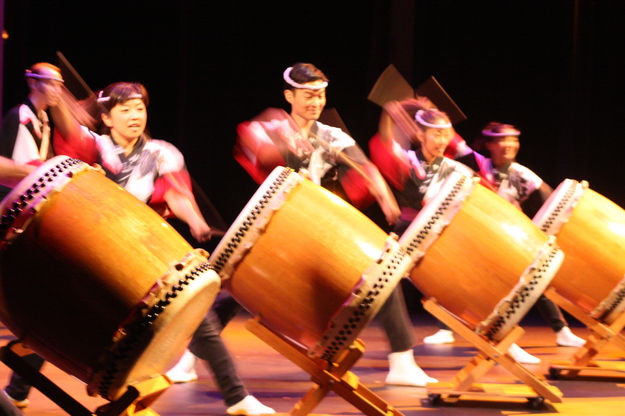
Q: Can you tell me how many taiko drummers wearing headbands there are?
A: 5